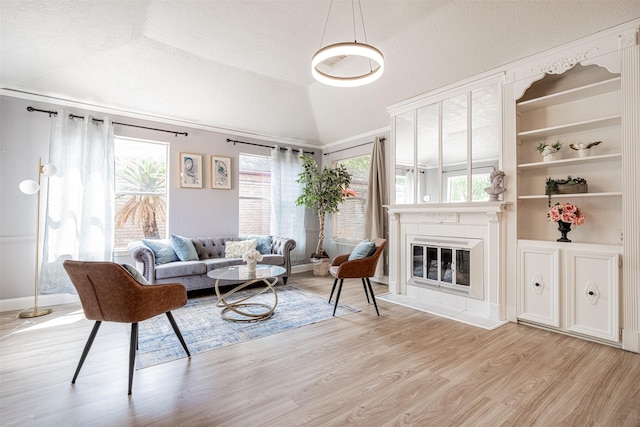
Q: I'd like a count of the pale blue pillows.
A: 4